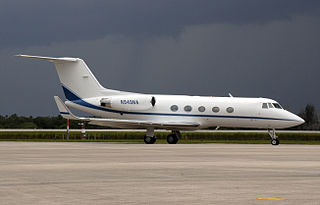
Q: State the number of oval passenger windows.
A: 5